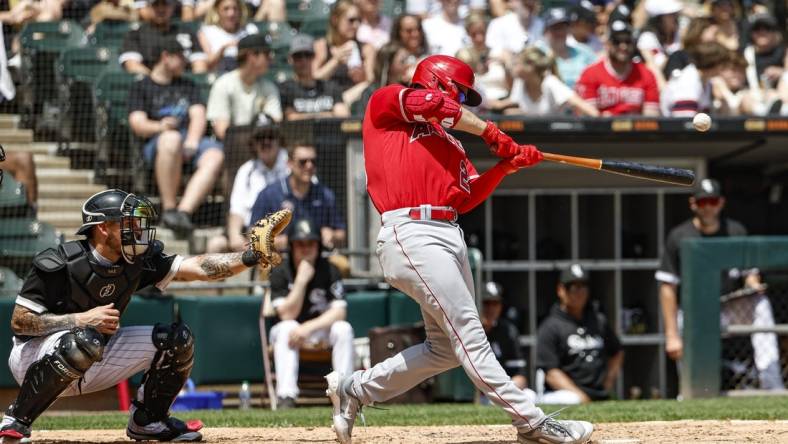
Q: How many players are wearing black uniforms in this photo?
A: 5